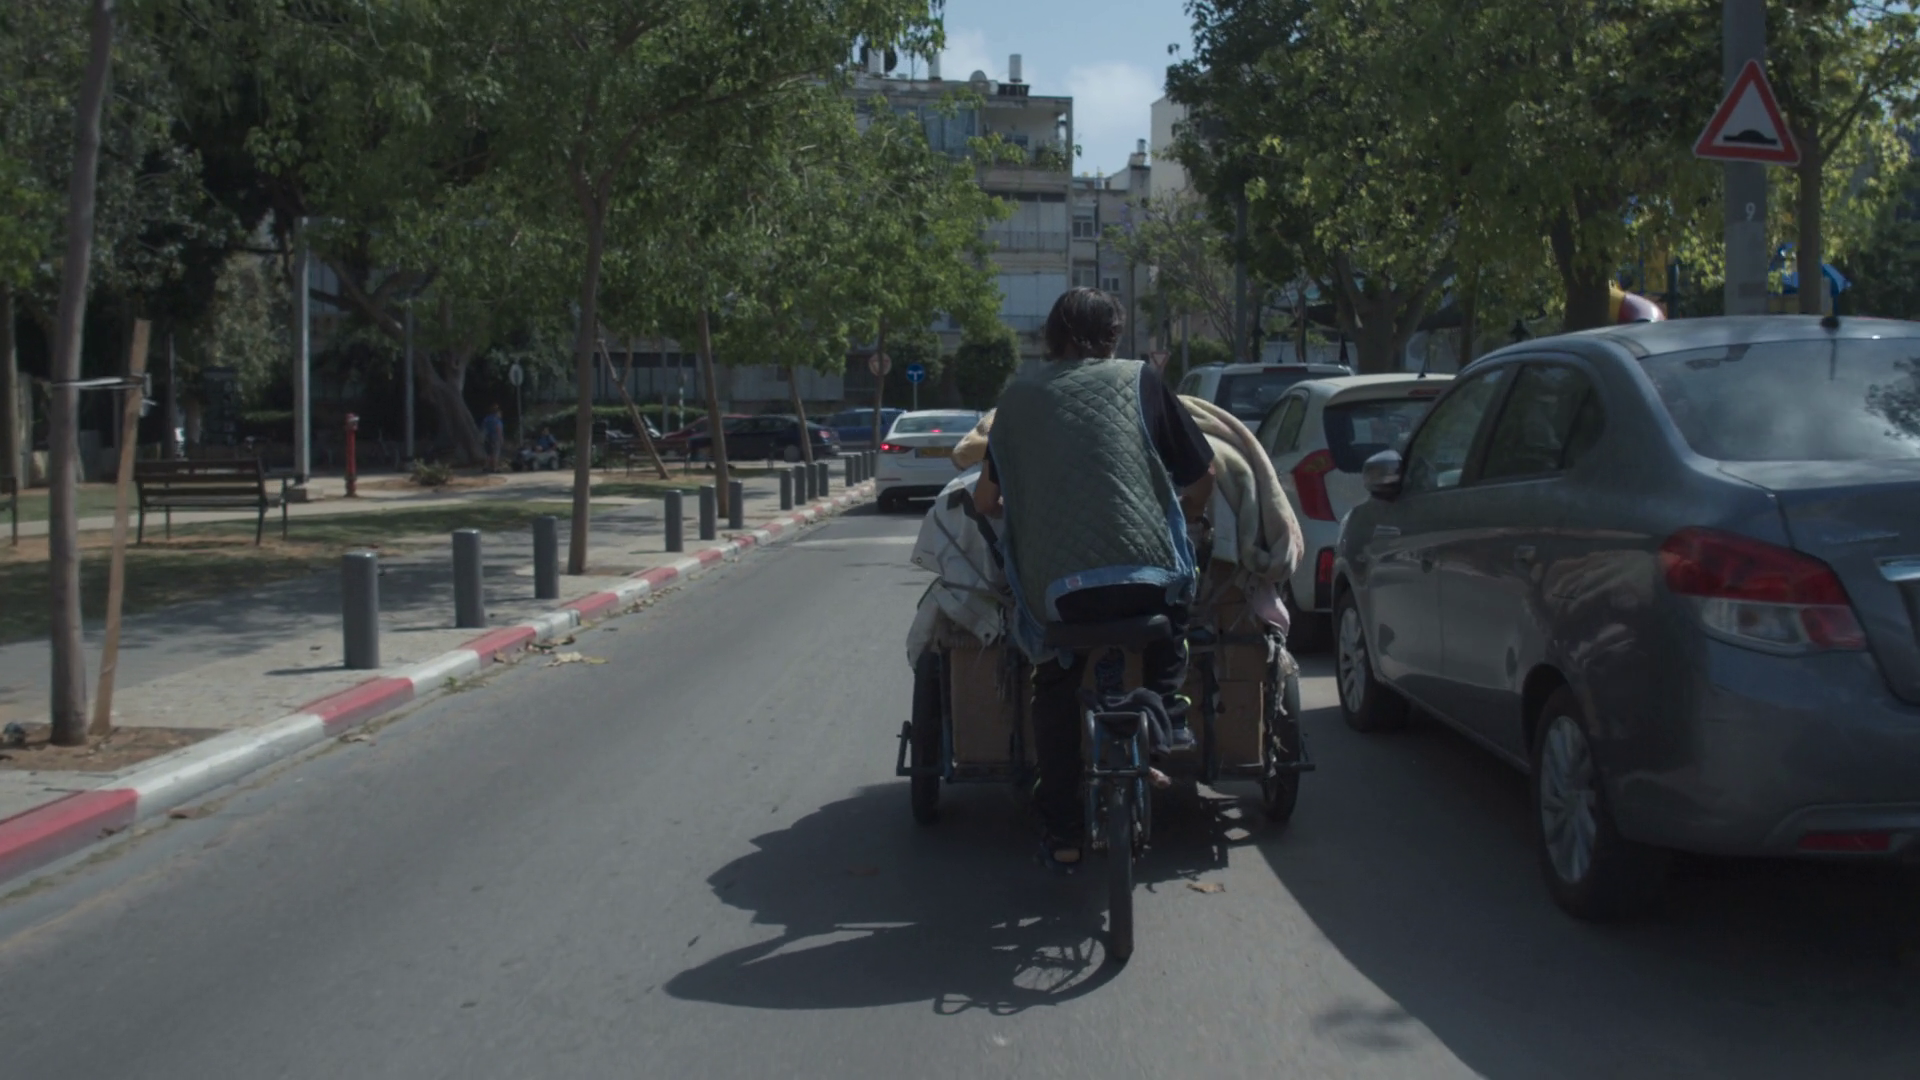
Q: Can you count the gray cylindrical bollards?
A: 14